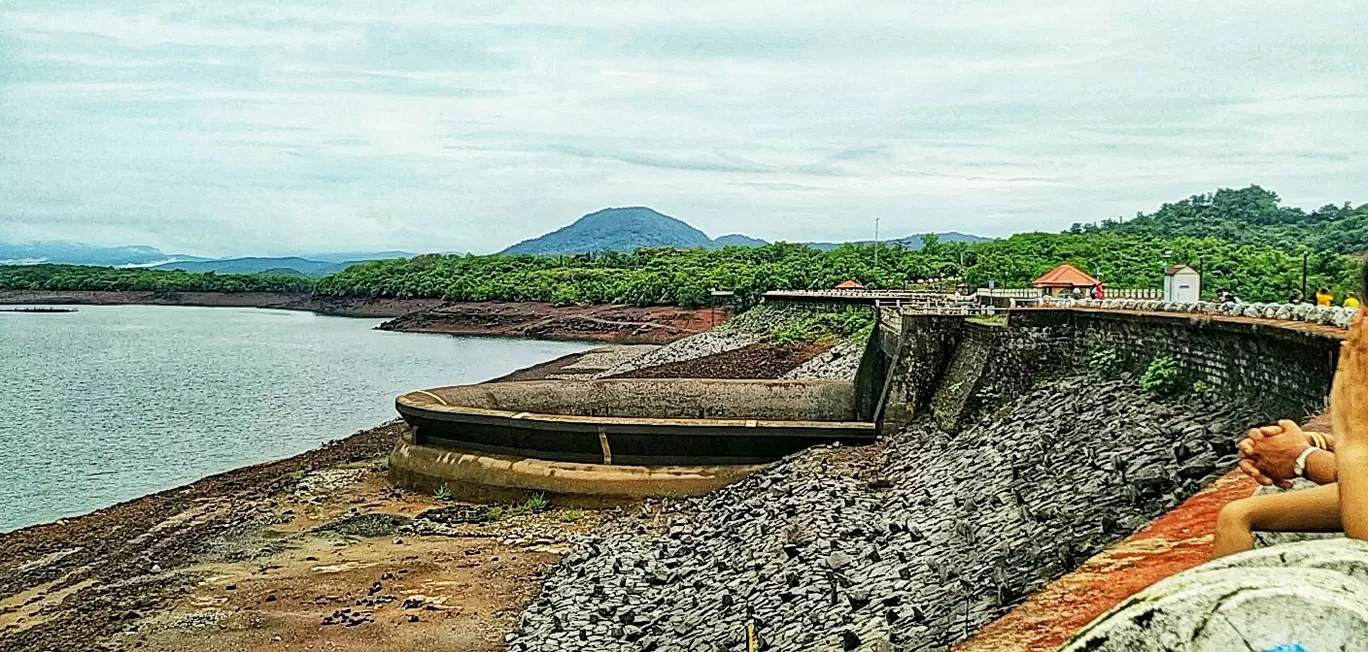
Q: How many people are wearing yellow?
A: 2